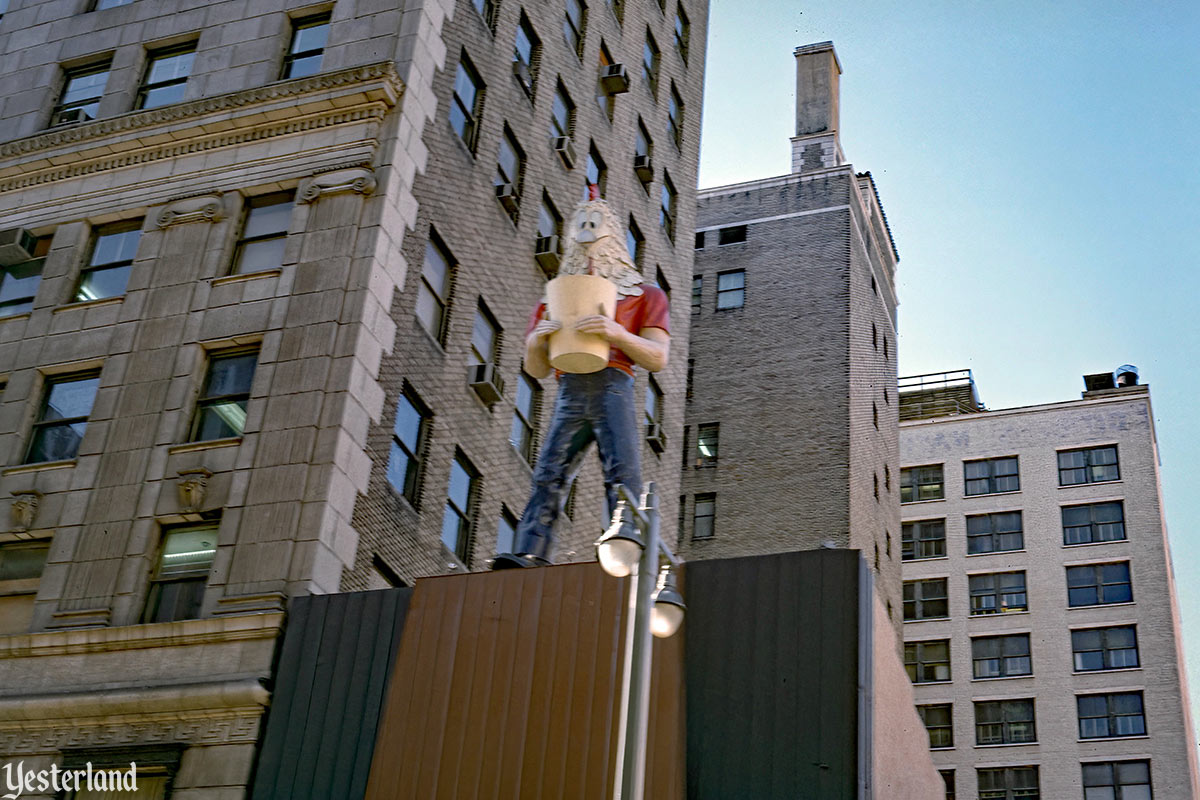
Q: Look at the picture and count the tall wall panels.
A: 3